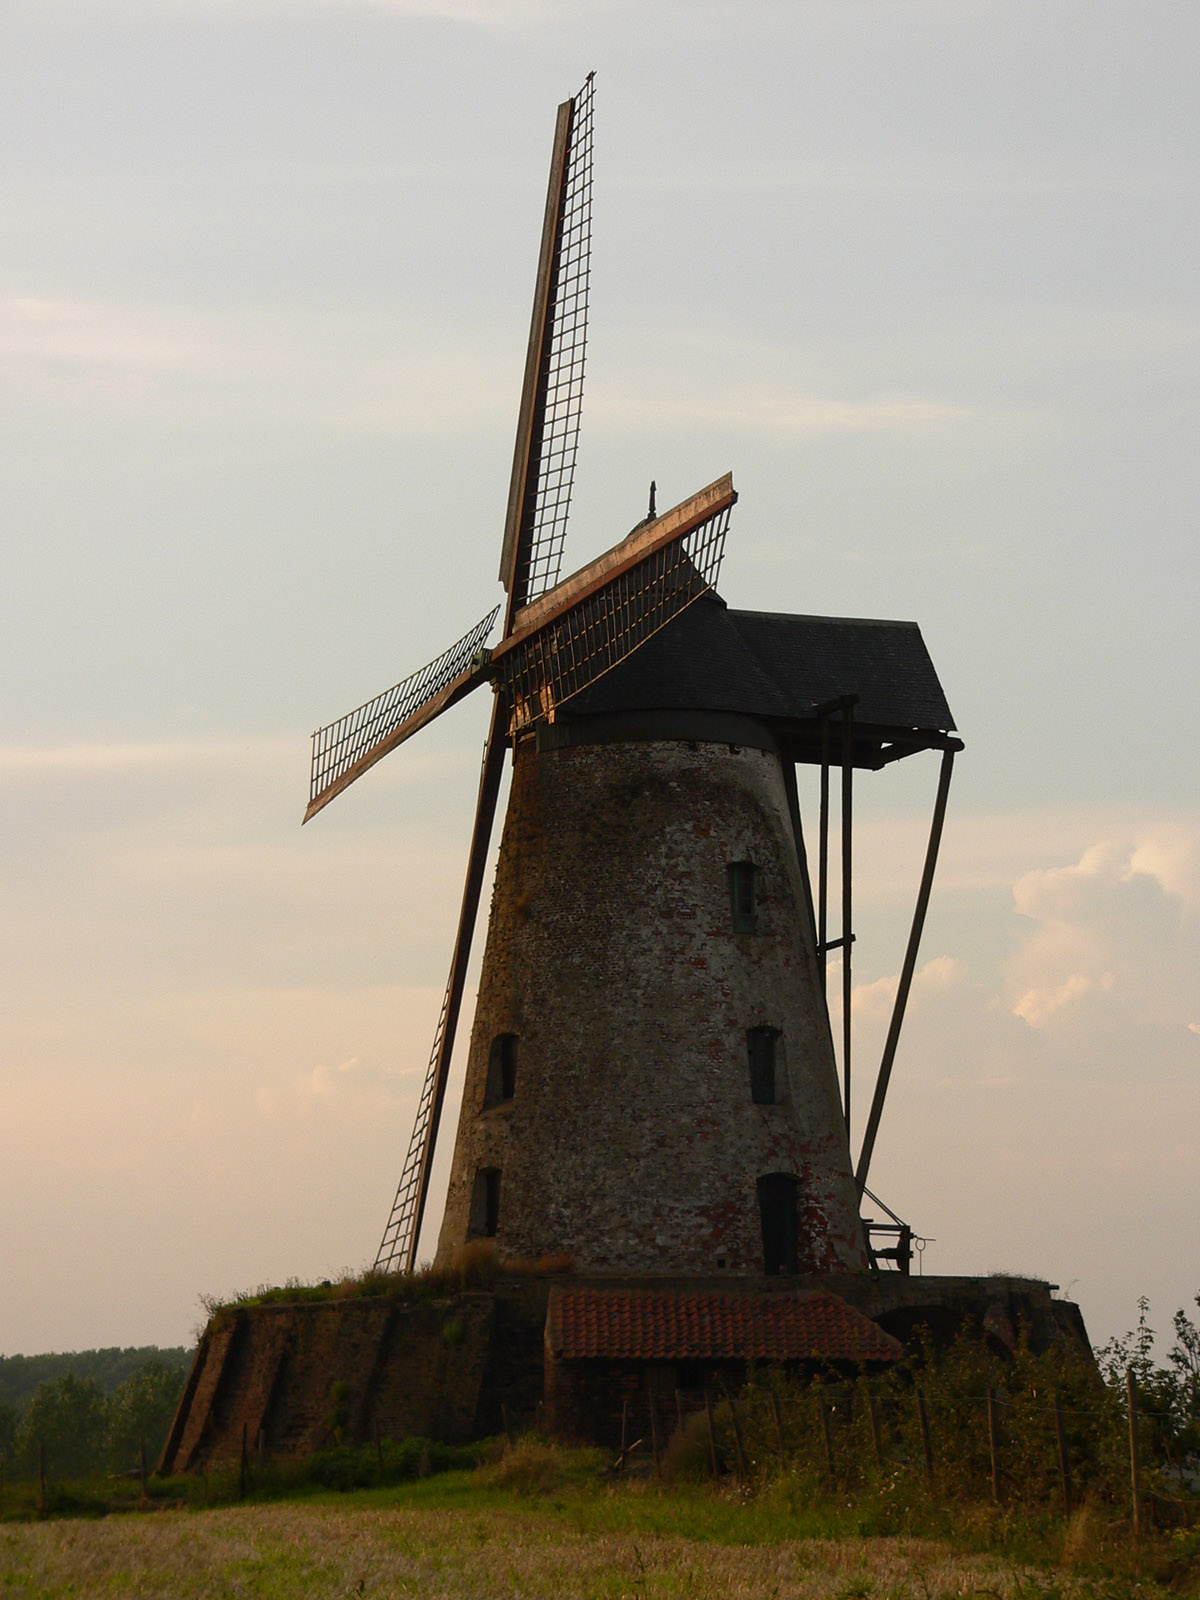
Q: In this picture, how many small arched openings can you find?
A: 5